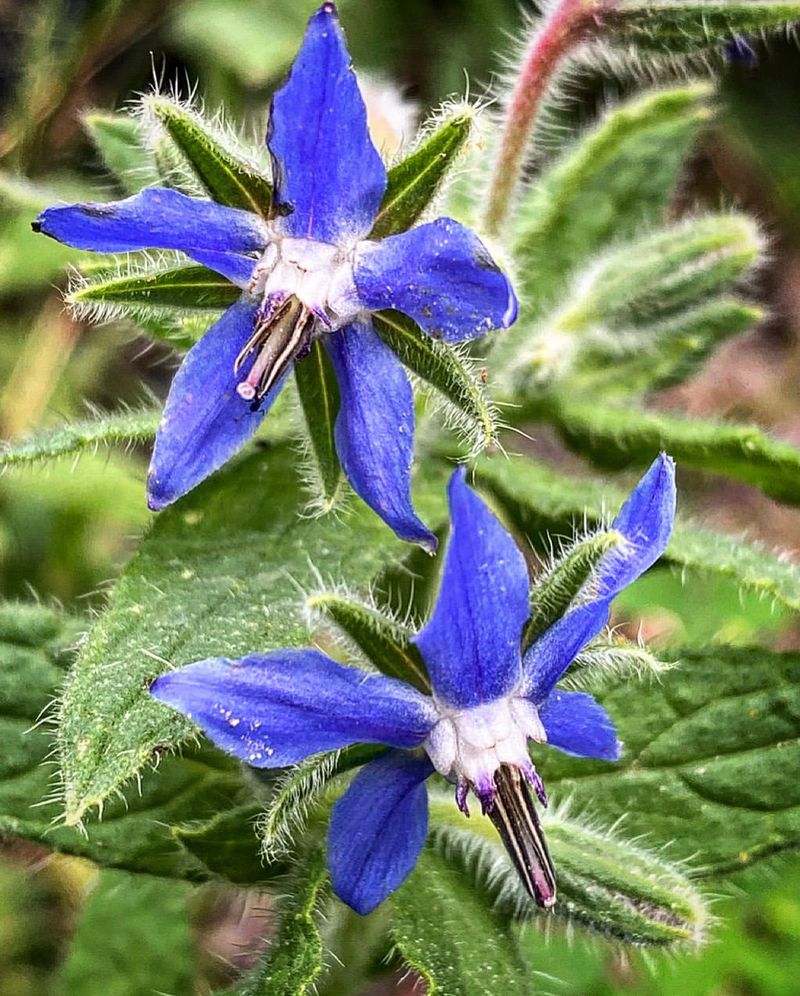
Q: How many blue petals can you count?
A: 10